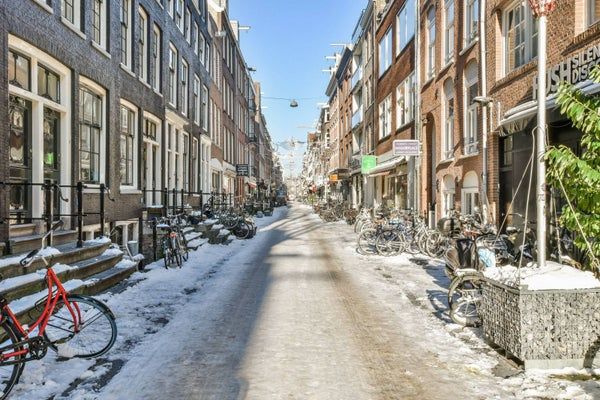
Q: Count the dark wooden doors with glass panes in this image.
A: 2